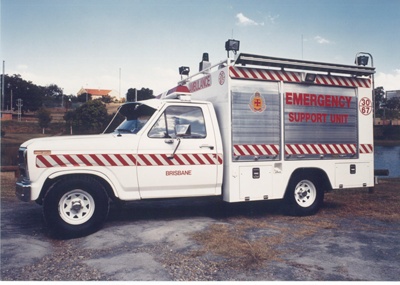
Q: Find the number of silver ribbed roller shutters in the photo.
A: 2